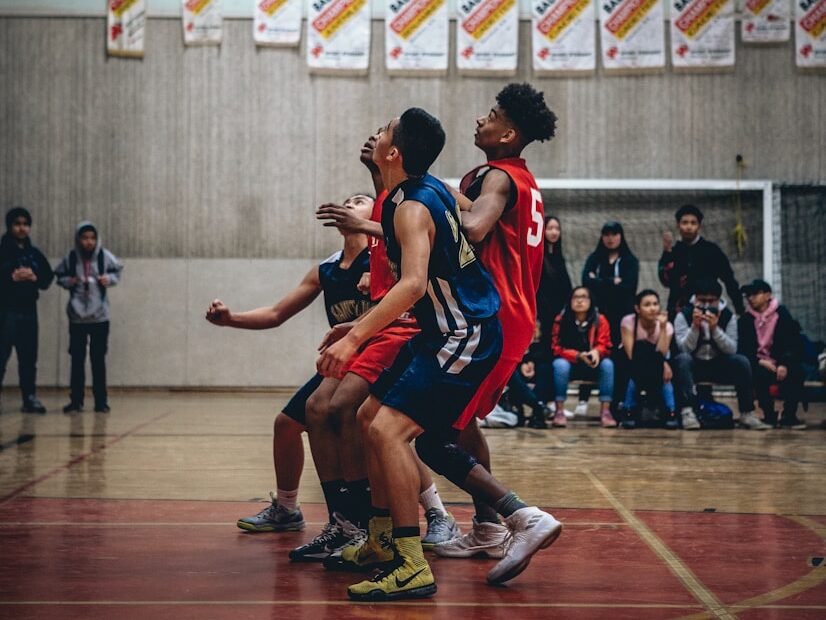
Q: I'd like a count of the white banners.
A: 11